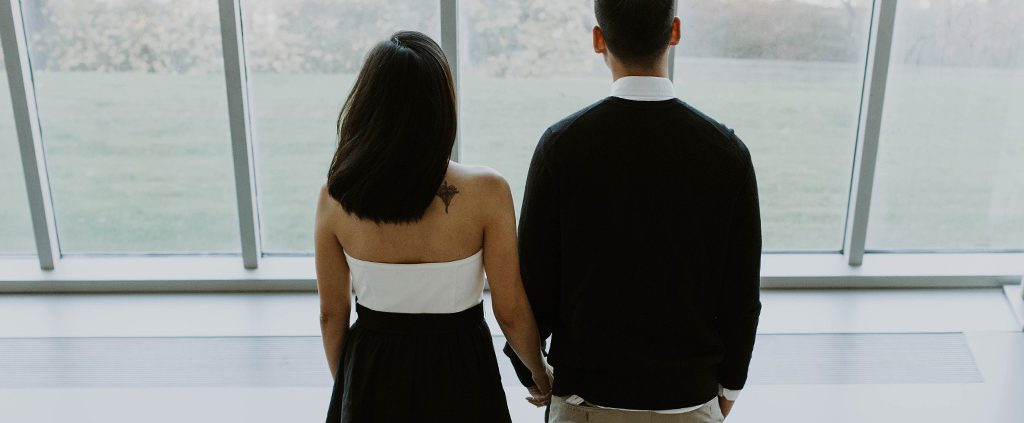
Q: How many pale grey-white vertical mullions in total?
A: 5